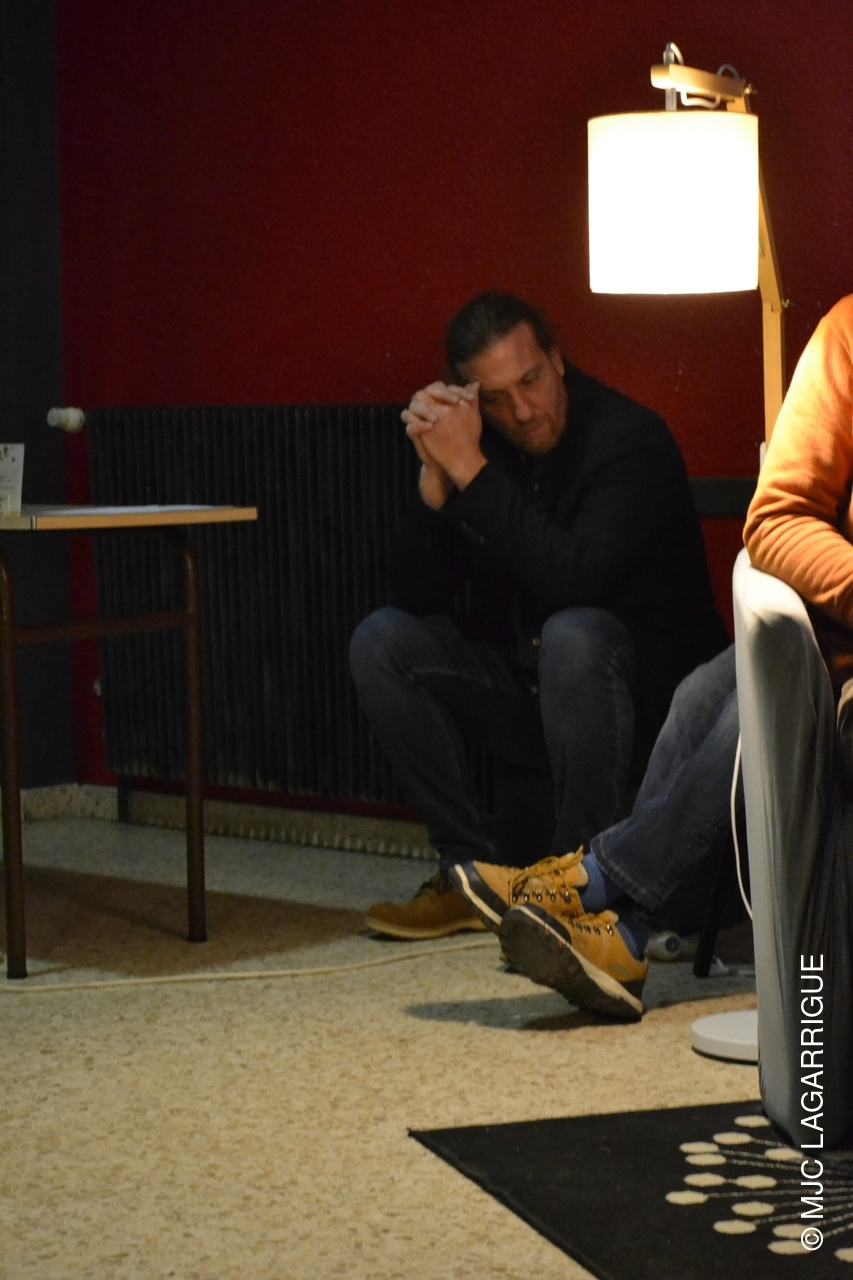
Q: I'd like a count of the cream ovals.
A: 13